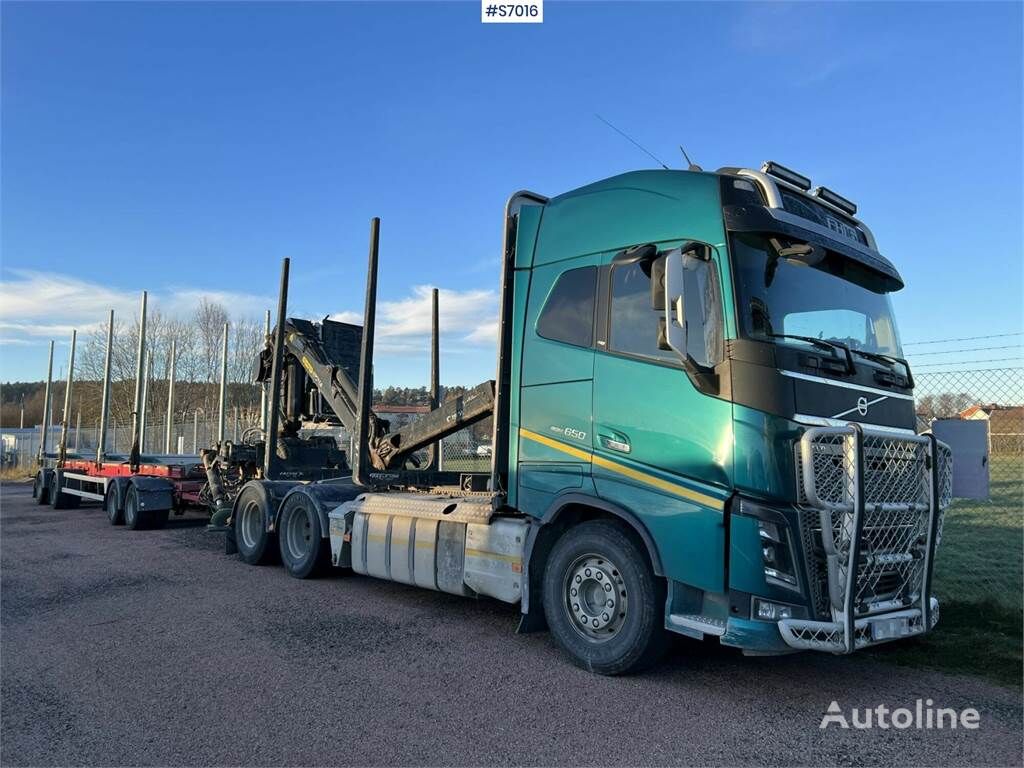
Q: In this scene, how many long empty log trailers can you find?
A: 1